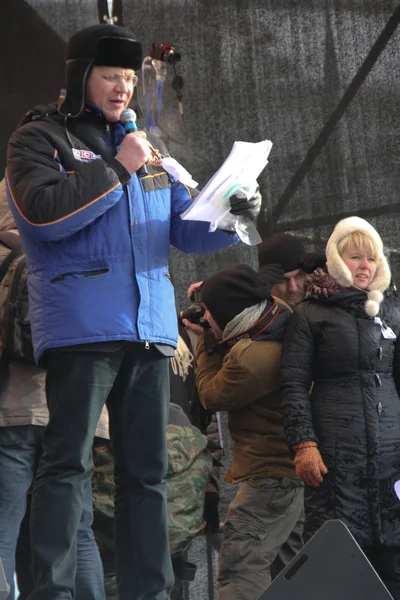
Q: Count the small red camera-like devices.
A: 1